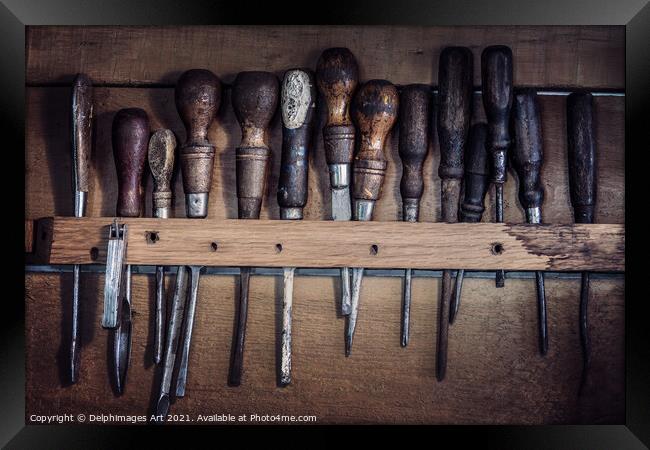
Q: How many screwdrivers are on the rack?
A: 14